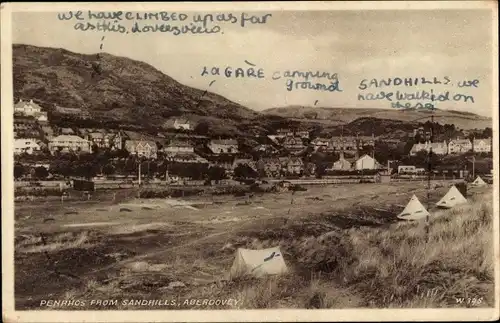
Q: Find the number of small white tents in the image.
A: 4